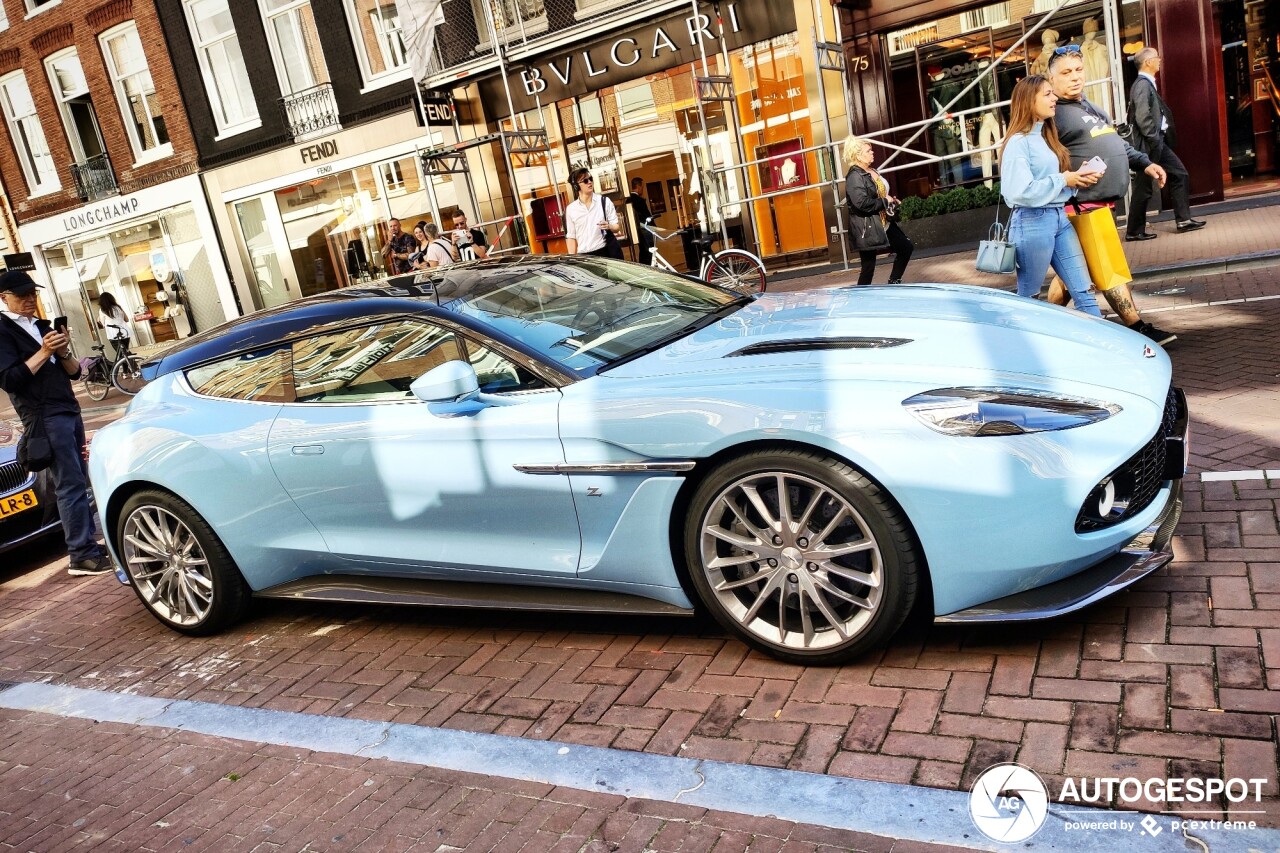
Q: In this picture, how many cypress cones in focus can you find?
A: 0